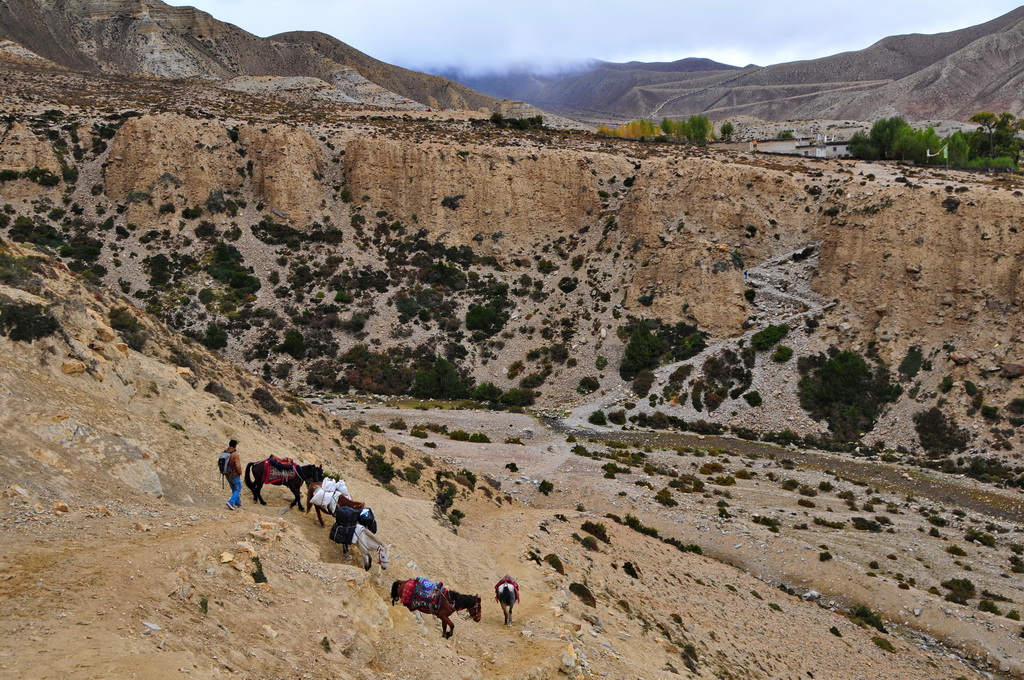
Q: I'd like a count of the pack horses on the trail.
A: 5